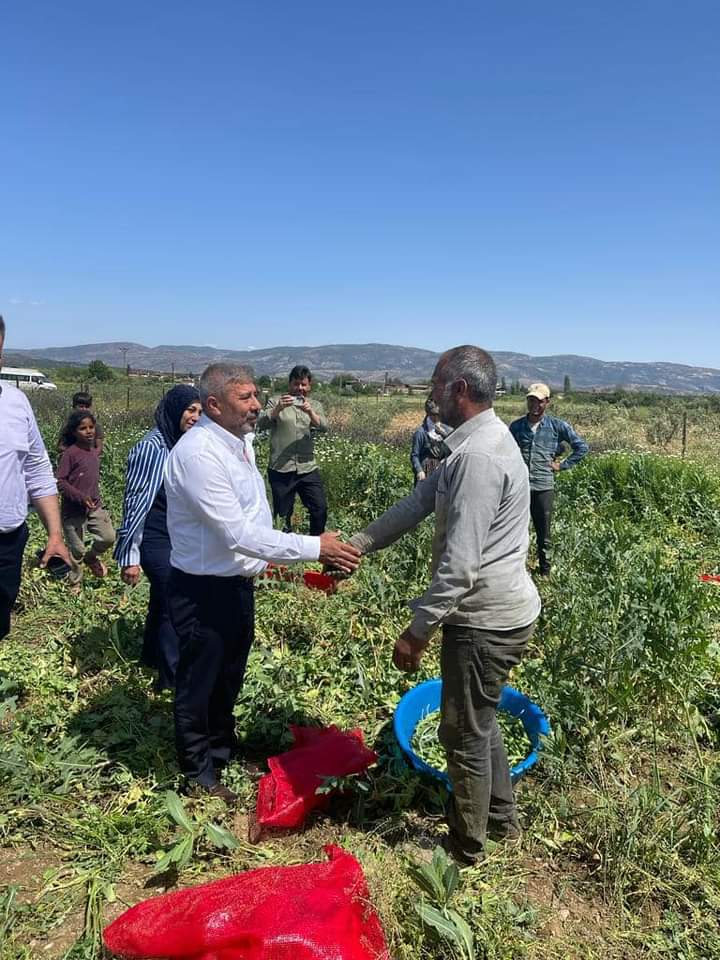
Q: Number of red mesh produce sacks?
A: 2